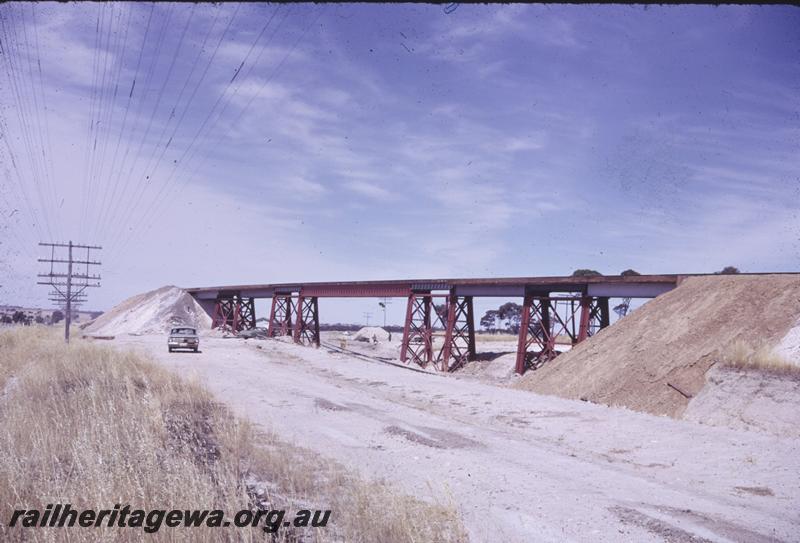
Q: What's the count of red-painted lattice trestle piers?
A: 4